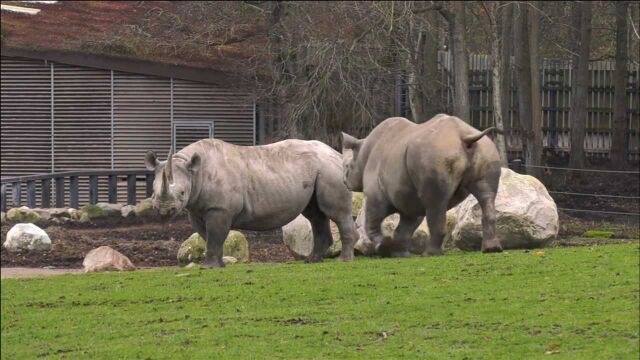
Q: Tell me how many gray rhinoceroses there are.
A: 2